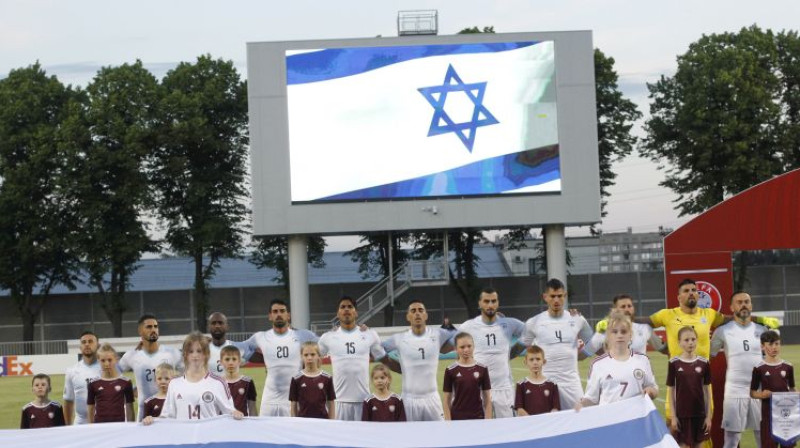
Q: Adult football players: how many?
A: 11